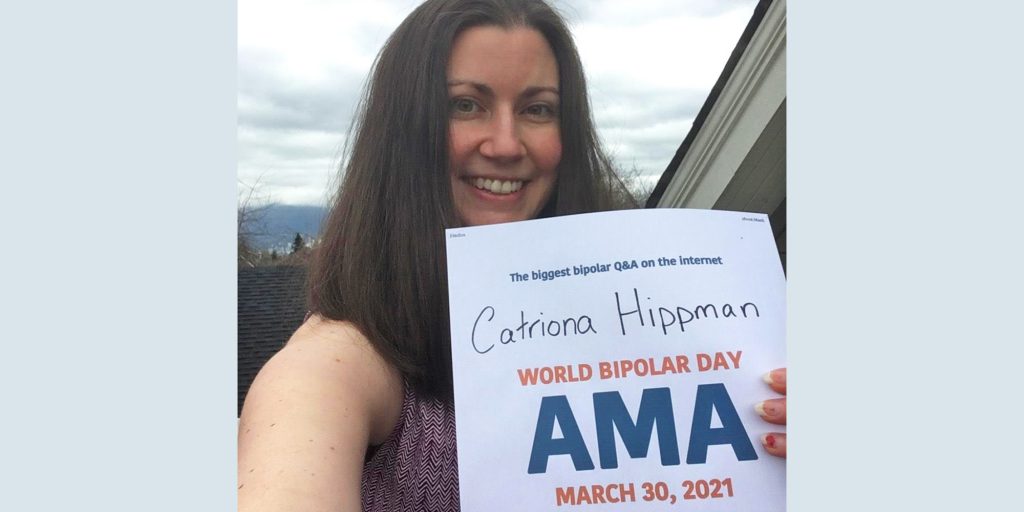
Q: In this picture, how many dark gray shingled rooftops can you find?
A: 1